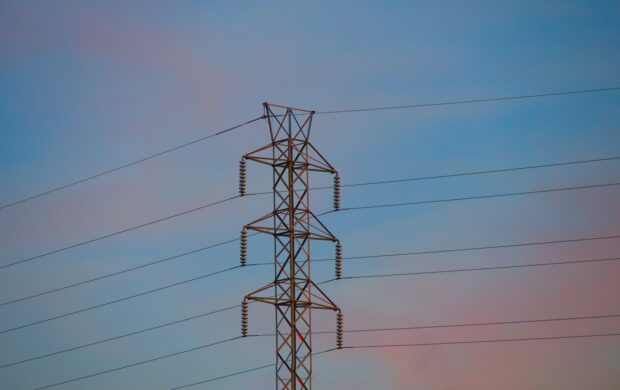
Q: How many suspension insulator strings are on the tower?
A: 6